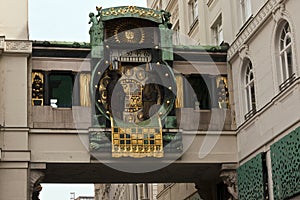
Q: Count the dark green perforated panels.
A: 2